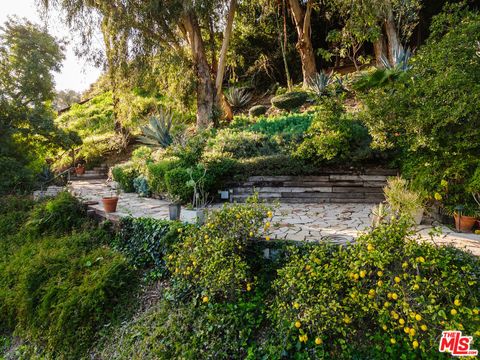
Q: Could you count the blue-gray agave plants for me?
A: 4